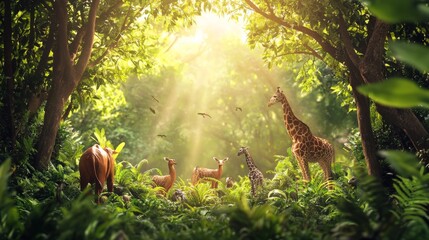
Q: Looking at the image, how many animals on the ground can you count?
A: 5